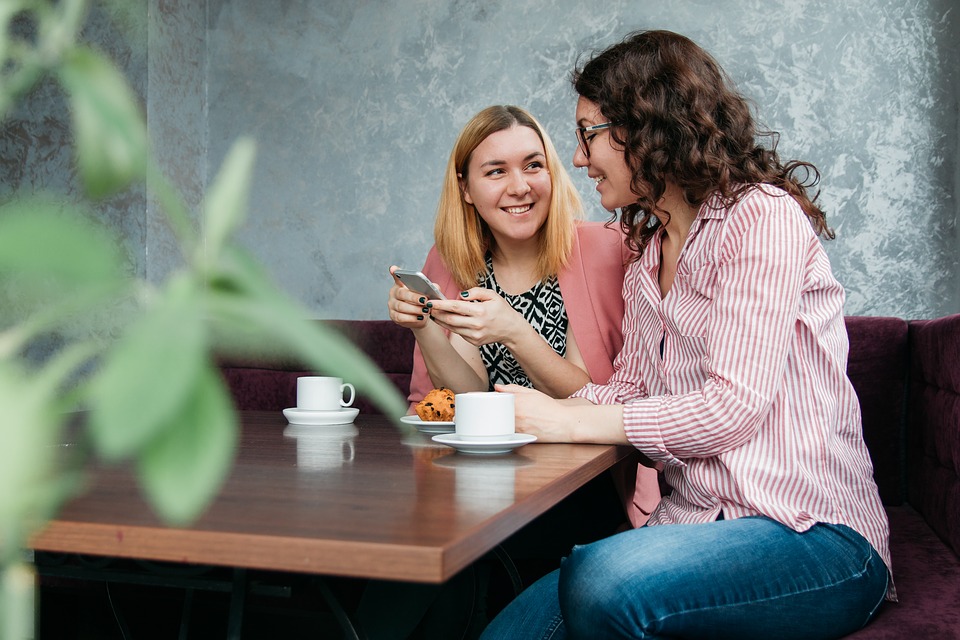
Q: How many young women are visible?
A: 2